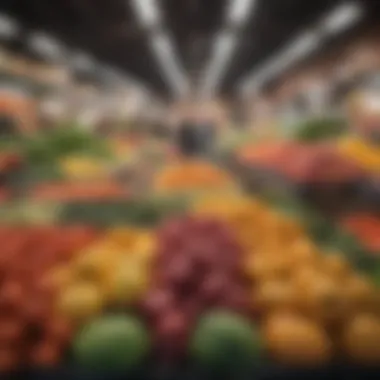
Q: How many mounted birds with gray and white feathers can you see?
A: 0